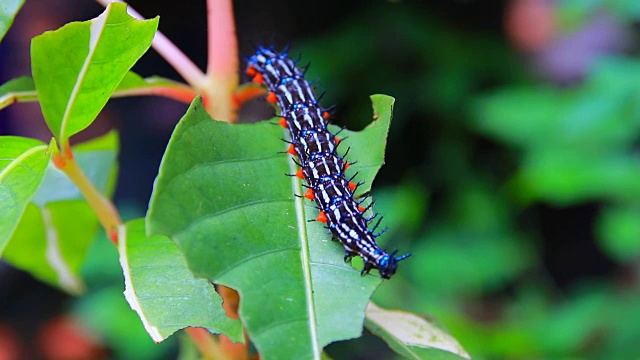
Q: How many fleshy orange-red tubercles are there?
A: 13